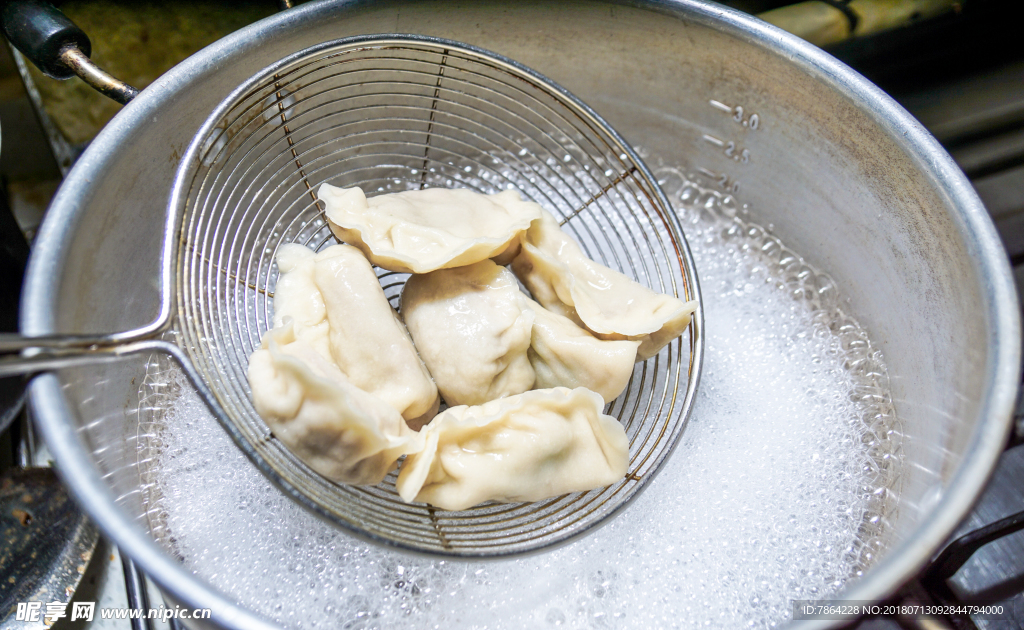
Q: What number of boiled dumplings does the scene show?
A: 7